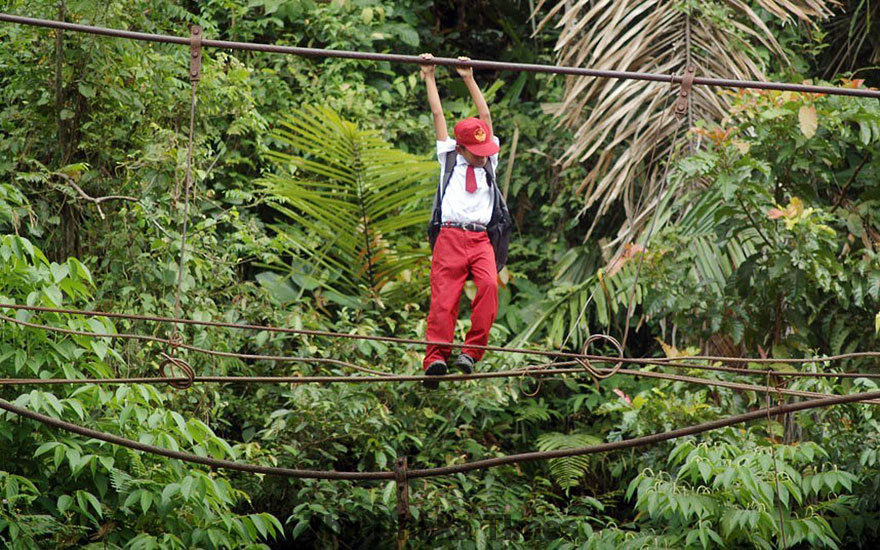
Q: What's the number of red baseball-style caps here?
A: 1